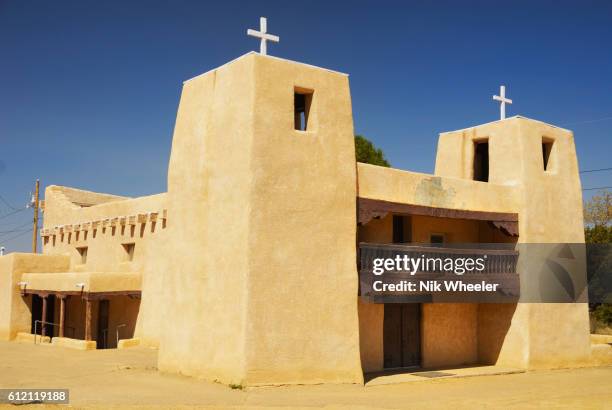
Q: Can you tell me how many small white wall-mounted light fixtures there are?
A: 2